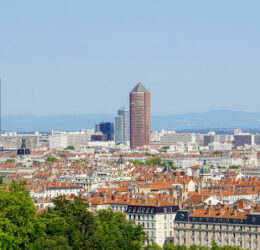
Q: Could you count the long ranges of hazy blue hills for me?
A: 1